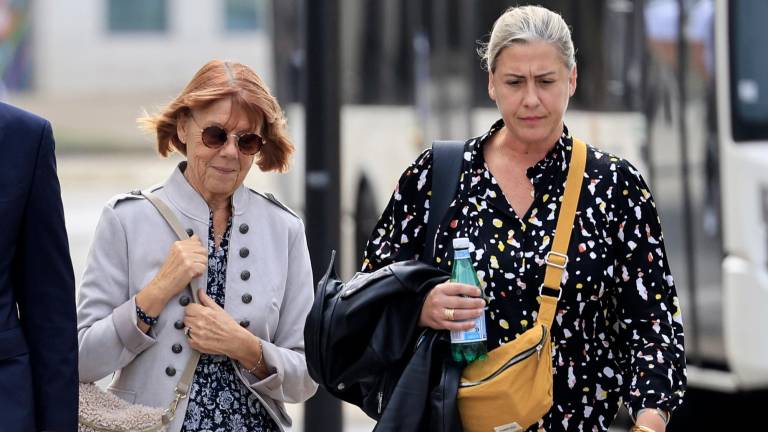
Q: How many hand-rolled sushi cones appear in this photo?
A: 0